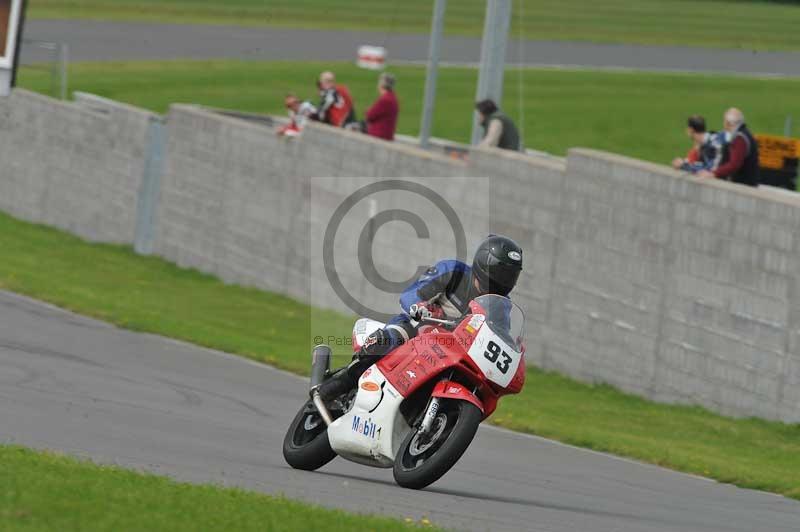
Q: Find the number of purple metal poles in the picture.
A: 0